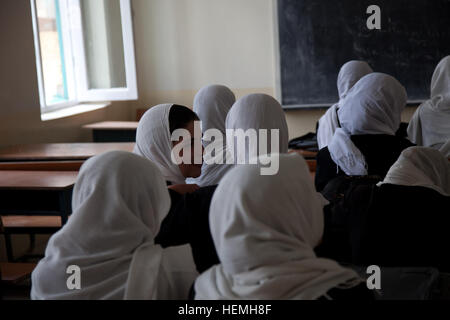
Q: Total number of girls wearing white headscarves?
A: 9